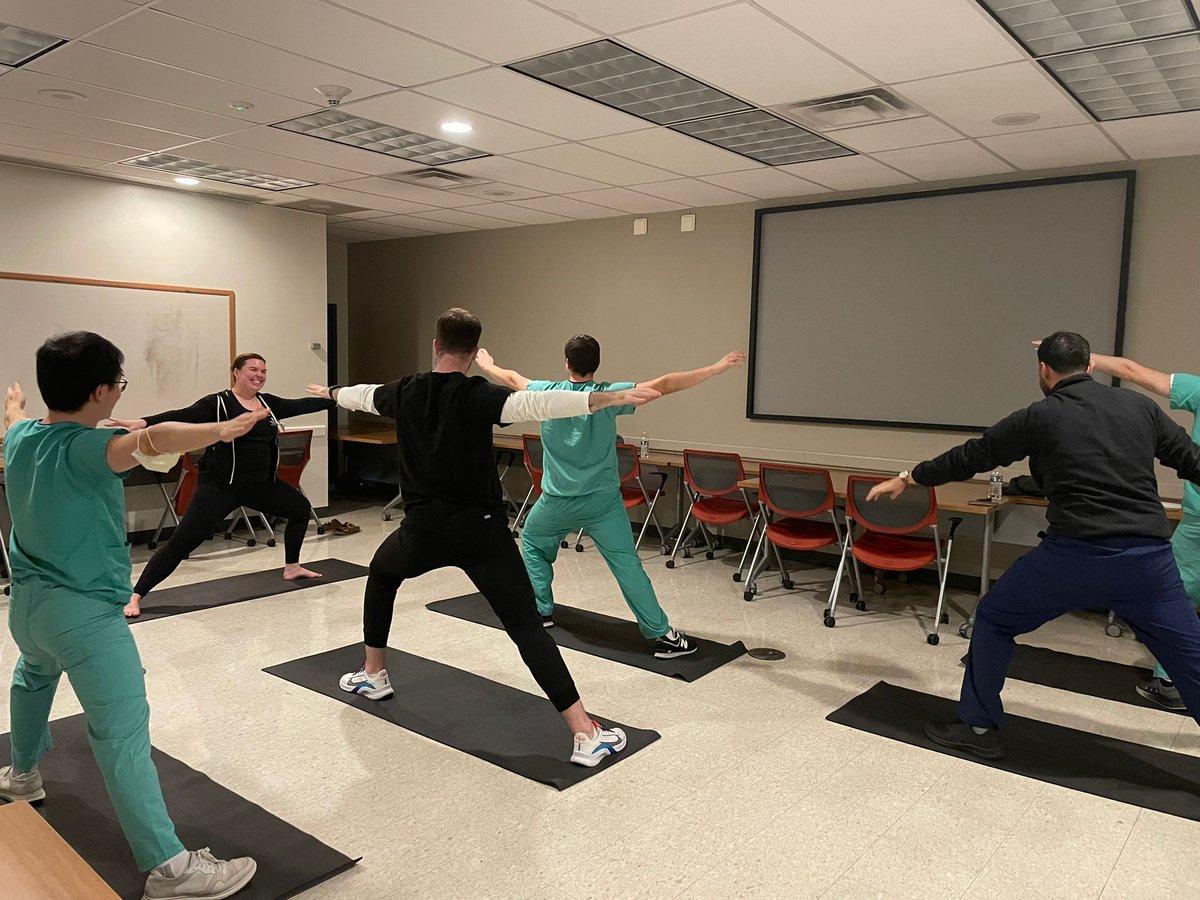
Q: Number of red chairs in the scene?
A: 7